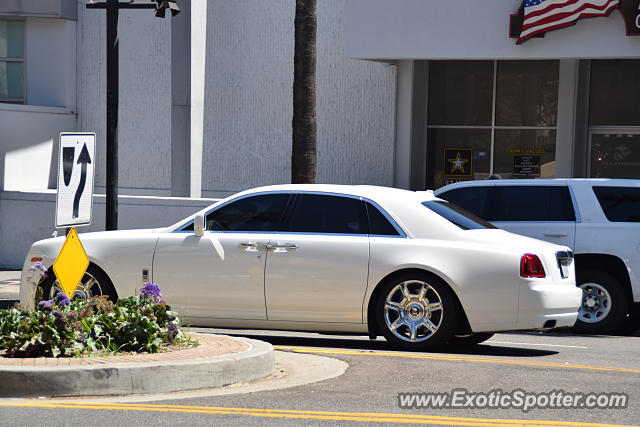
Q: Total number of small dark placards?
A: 2